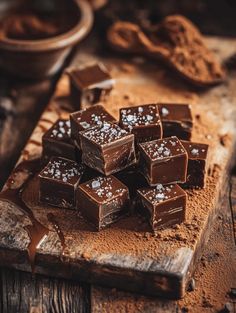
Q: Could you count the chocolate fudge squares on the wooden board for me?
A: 11